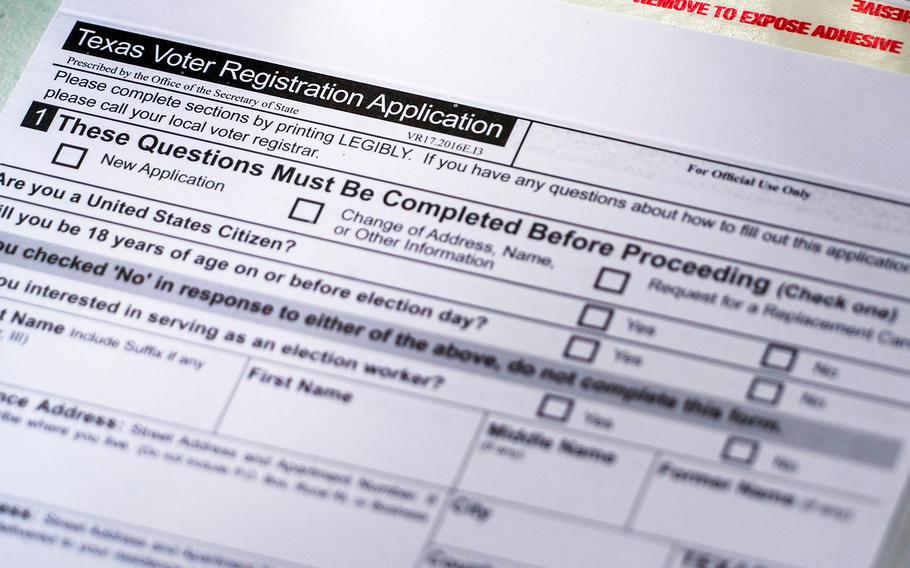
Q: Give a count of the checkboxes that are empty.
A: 9